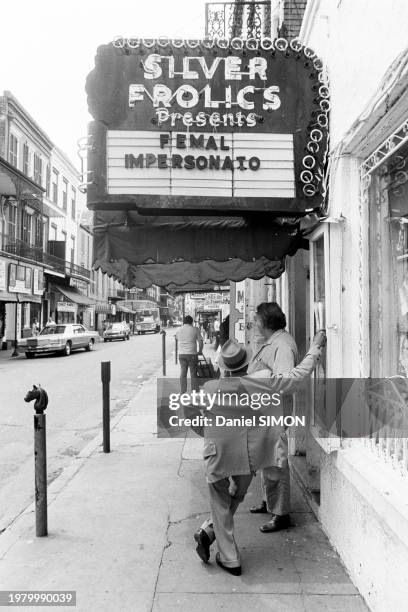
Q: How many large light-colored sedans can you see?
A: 1